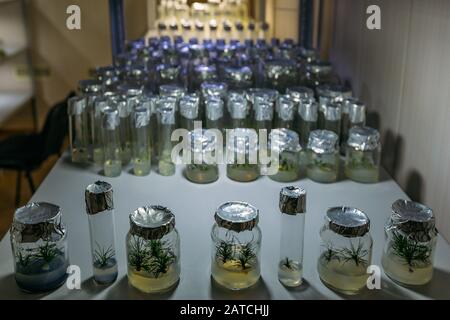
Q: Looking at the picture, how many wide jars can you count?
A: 10